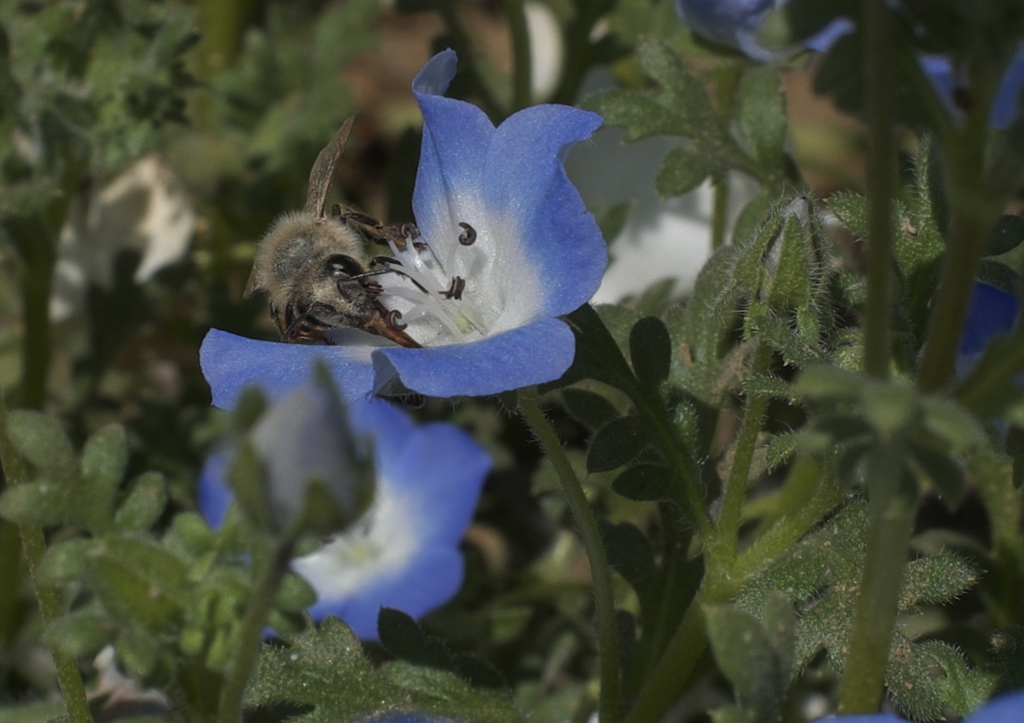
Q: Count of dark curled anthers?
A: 5